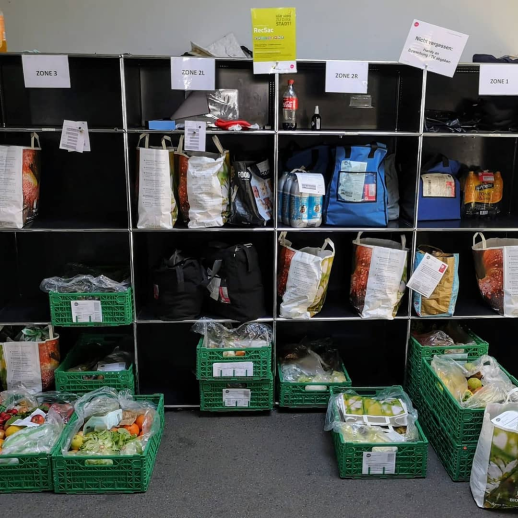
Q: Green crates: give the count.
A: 11